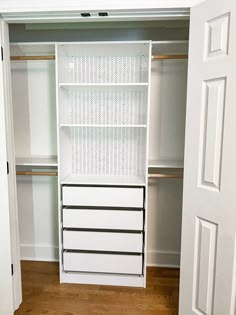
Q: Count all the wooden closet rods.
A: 4